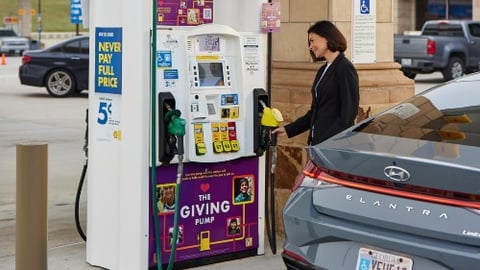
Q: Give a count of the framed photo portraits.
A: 4